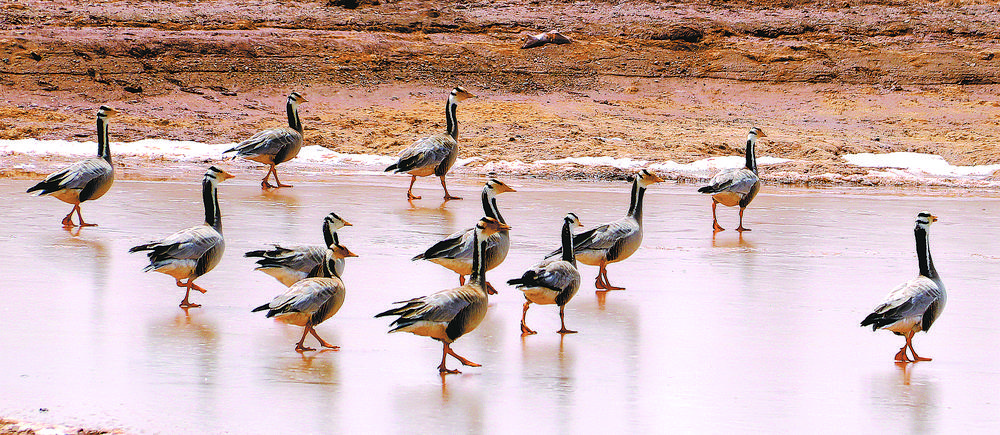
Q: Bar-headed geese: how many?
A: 12